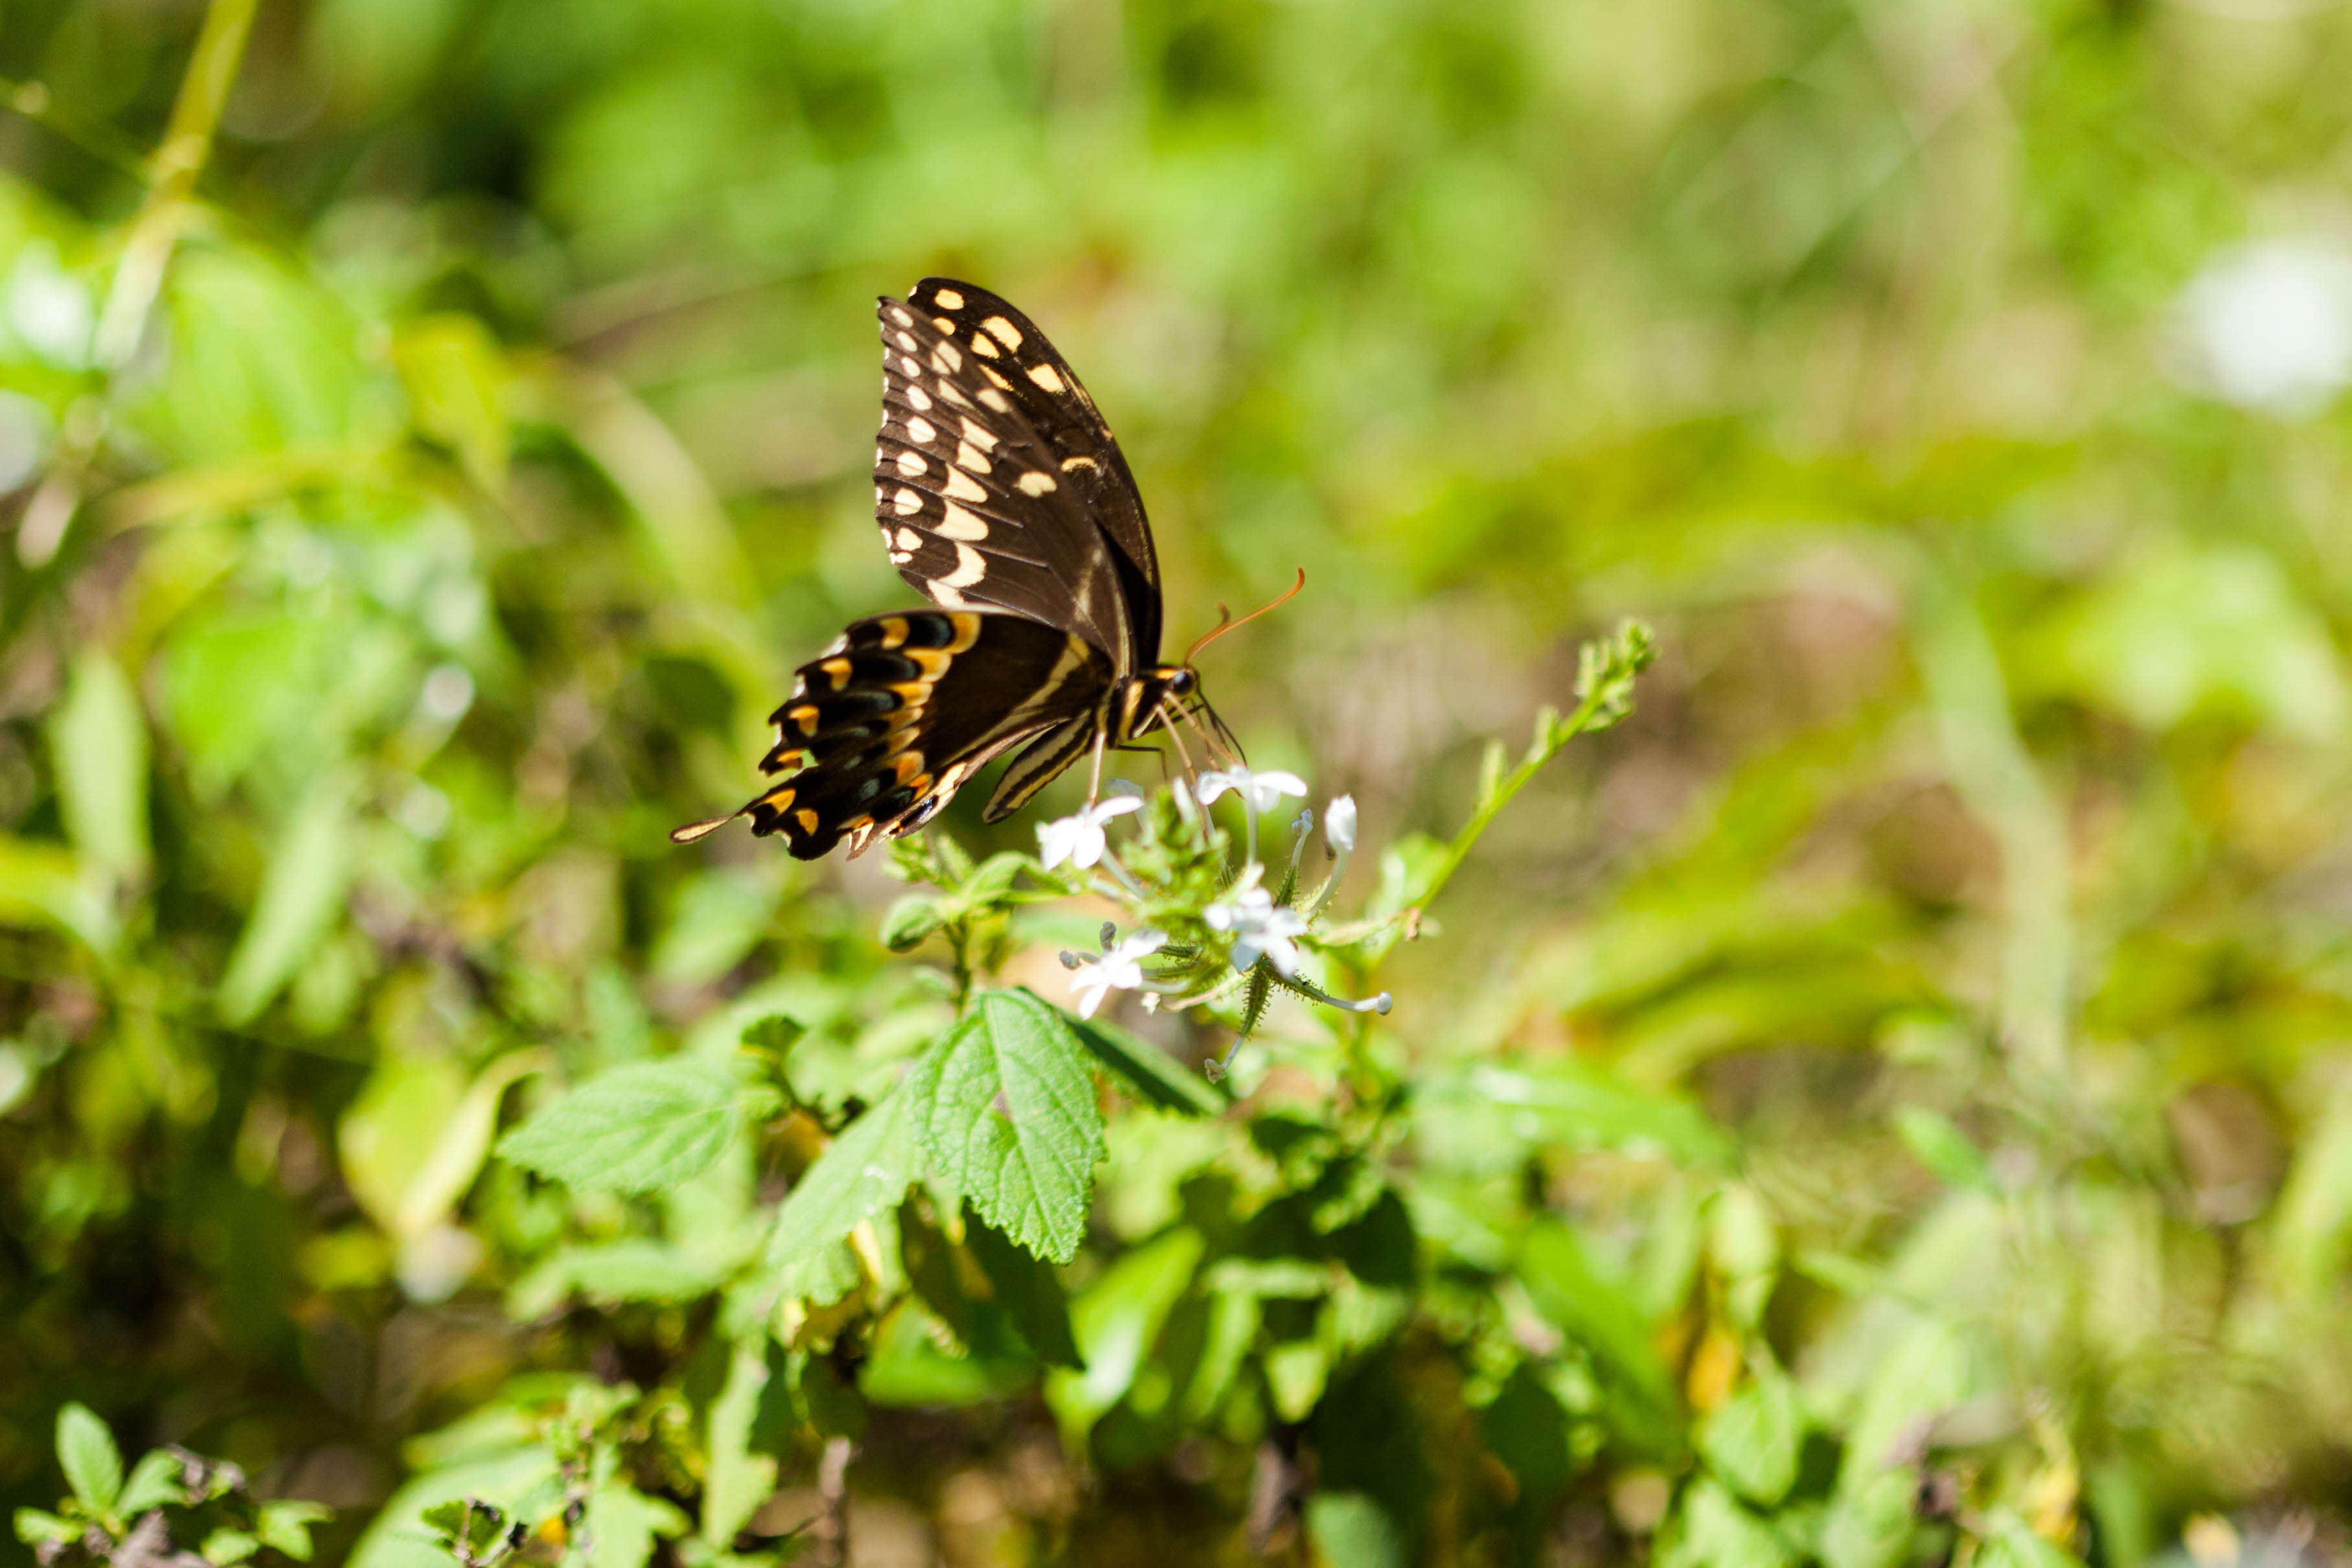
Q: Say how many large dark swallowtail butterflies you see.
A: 1